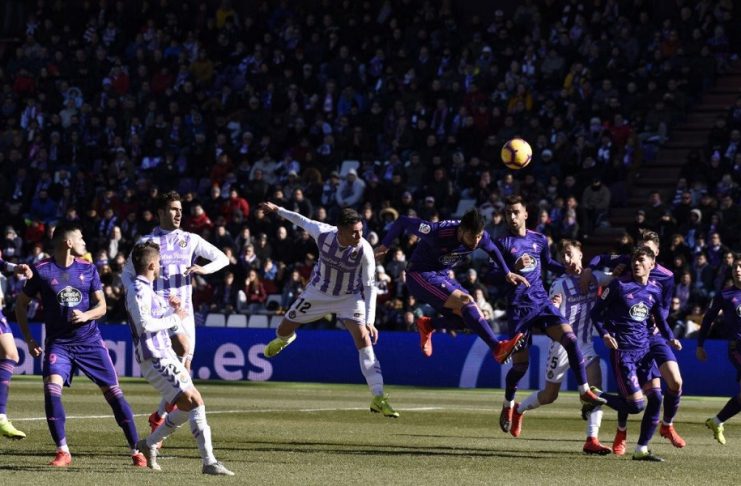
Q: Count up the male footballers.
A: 11